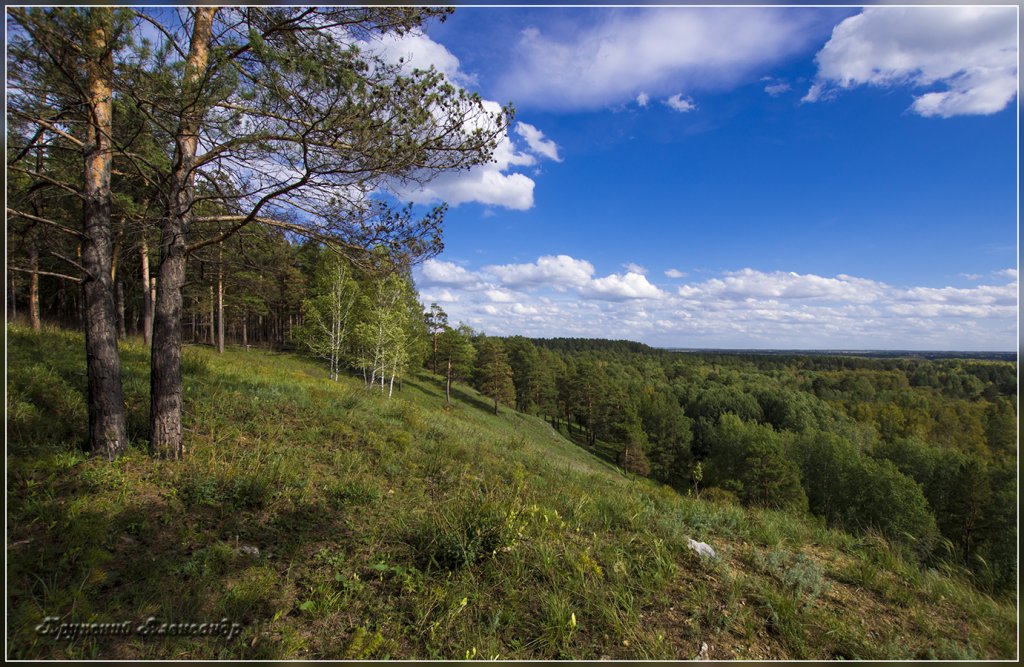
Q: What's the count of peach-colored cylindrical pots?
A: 0